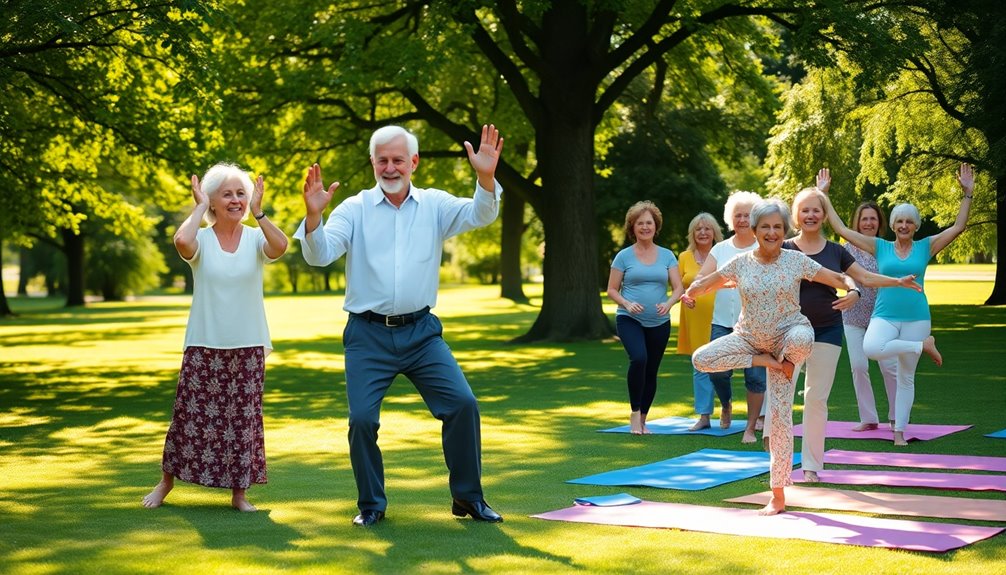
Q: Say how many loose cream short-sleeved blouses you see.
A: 1